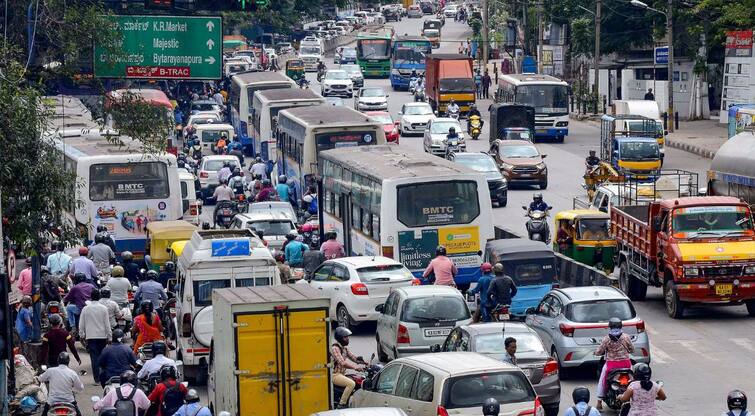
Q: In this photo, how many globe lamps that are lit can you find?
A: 0